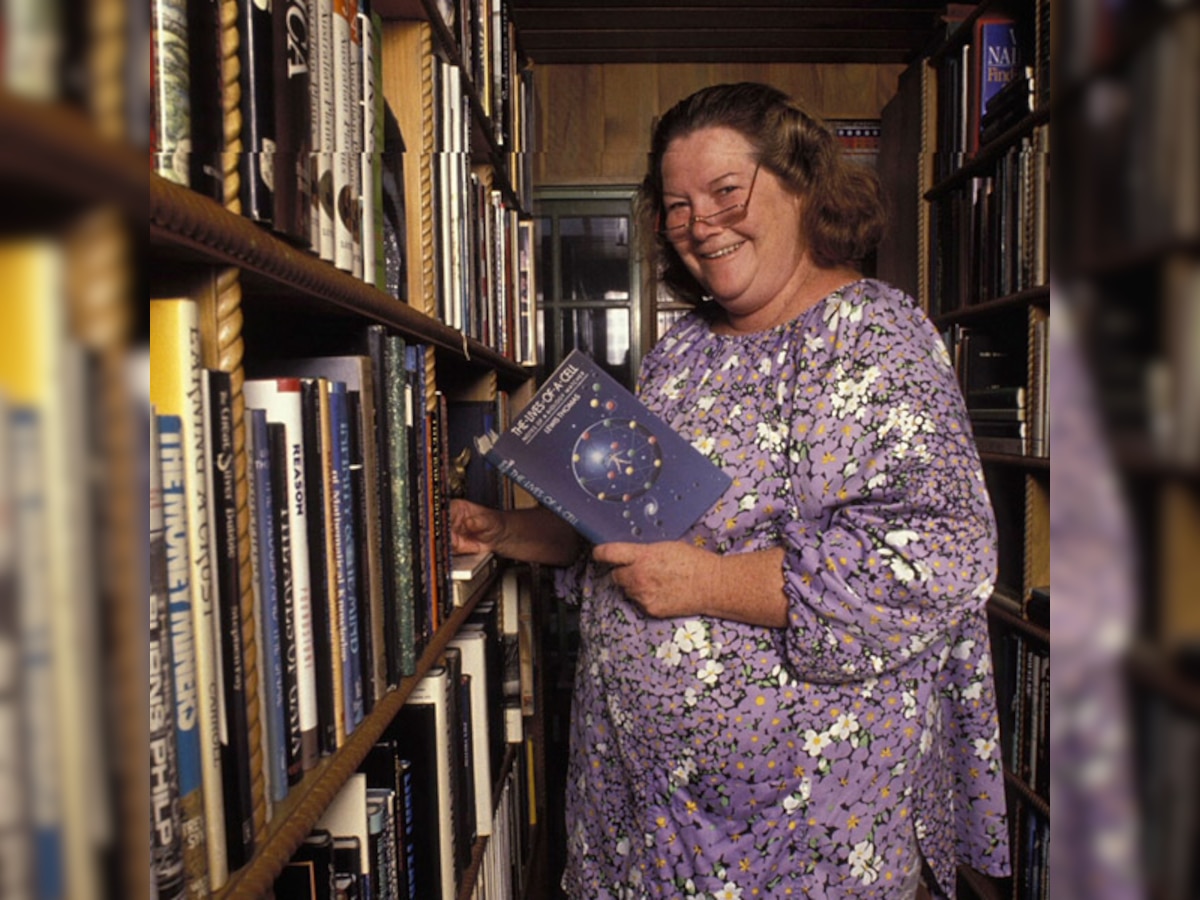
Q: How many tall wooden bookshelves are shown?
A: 2